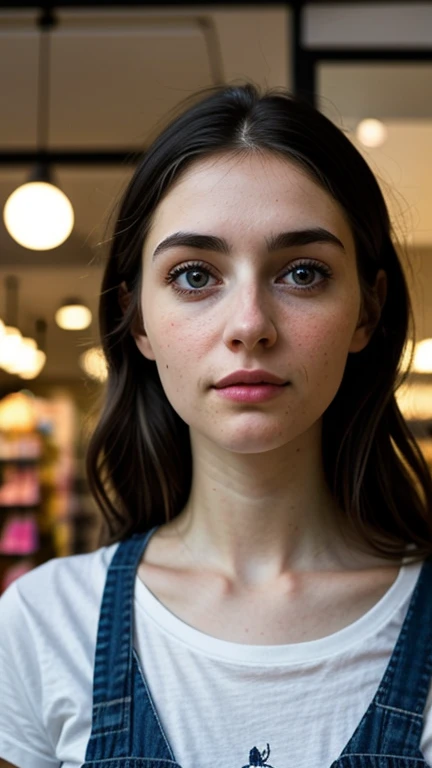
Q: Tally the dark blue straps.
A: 2